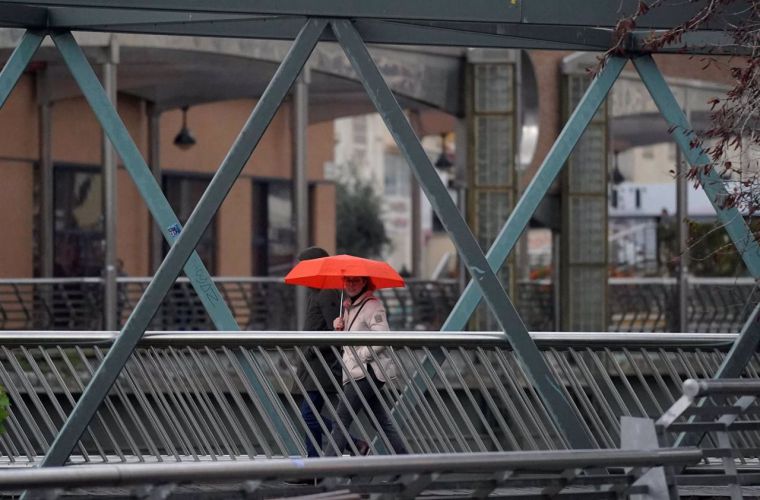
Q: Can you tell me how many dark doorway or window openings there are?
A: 3